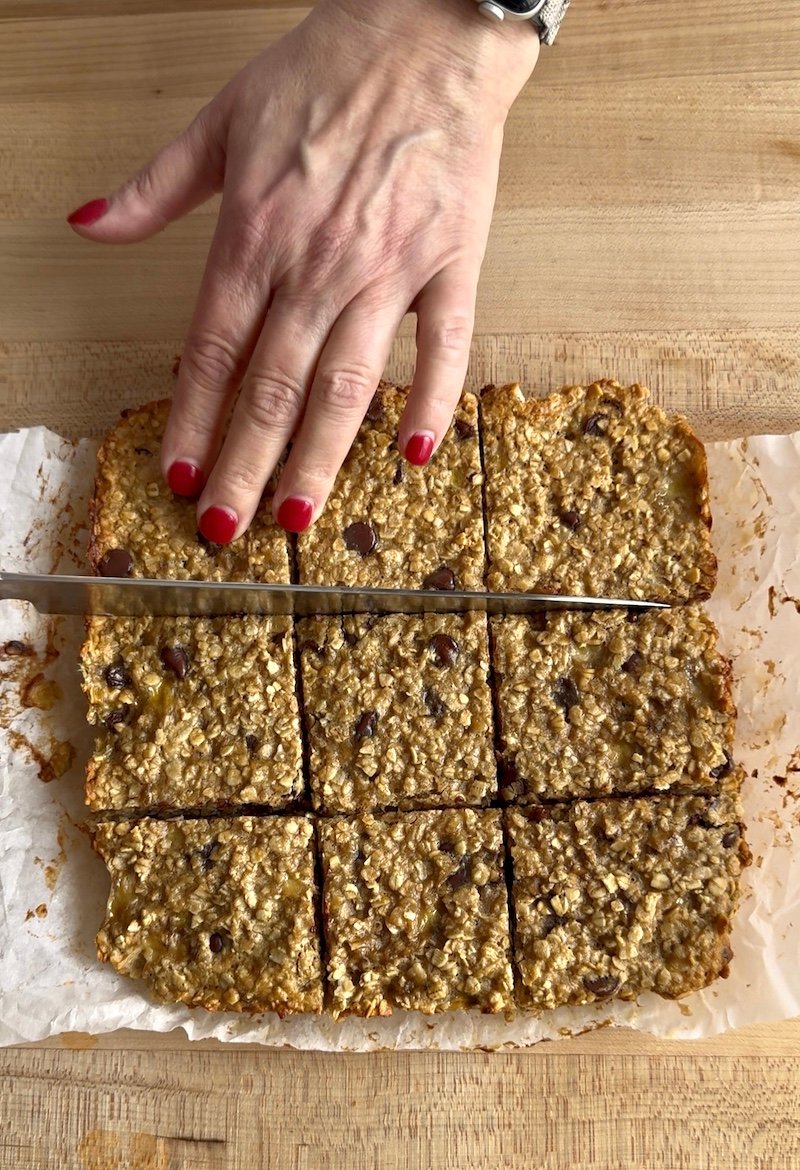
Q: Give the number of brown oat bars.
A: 9